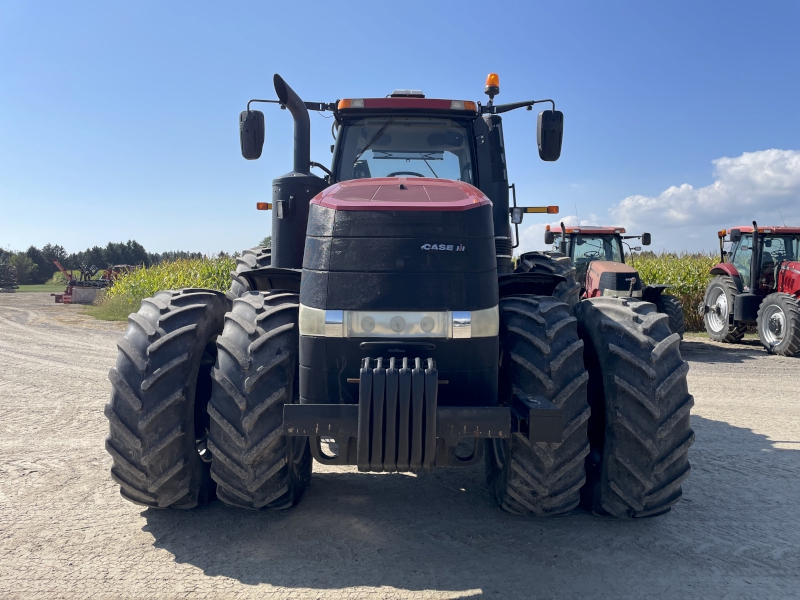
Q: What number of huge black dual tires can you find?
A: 4